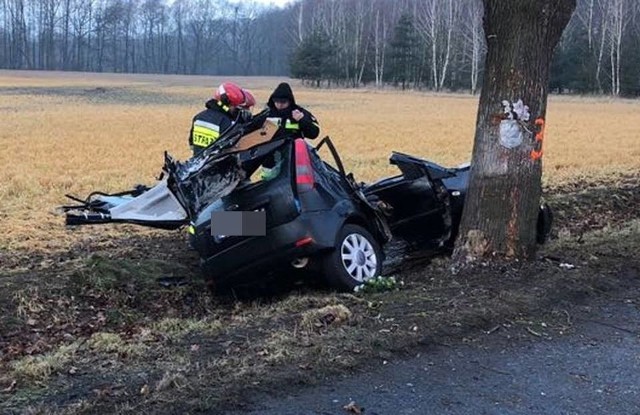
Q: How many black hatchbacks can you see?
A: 1